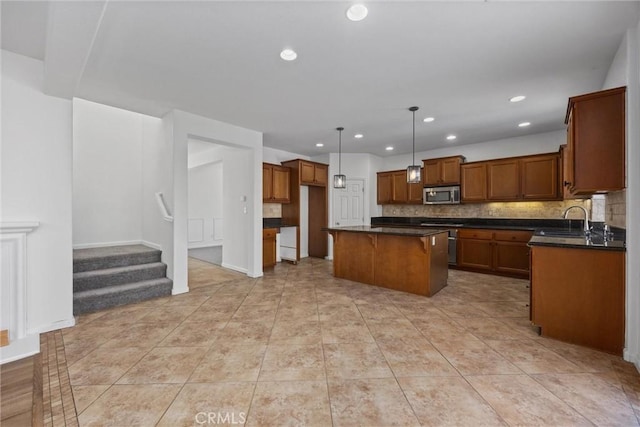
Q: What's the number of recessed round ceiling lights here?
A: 9